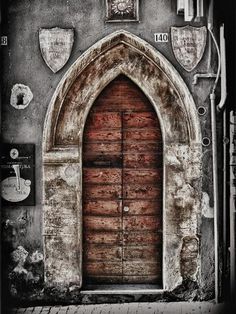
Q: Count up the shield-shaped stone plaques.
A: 2